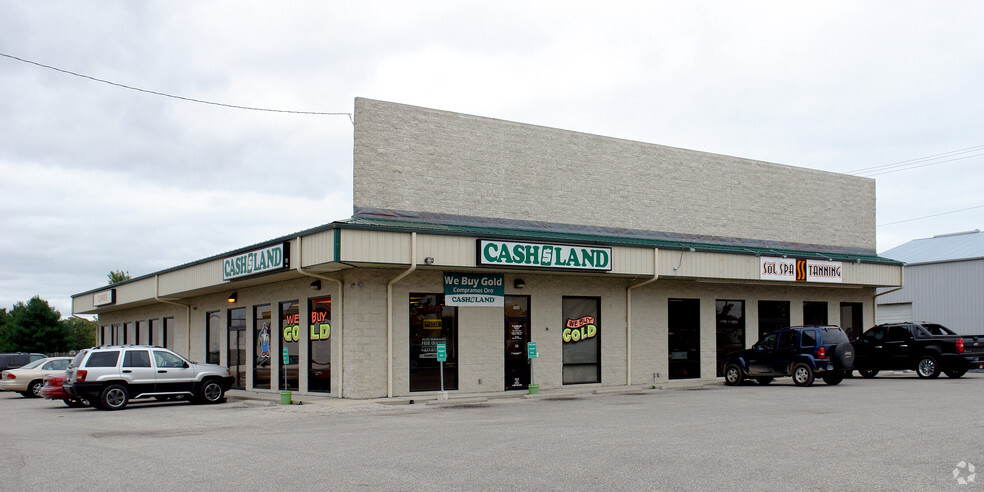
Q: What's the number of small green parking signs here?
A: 3